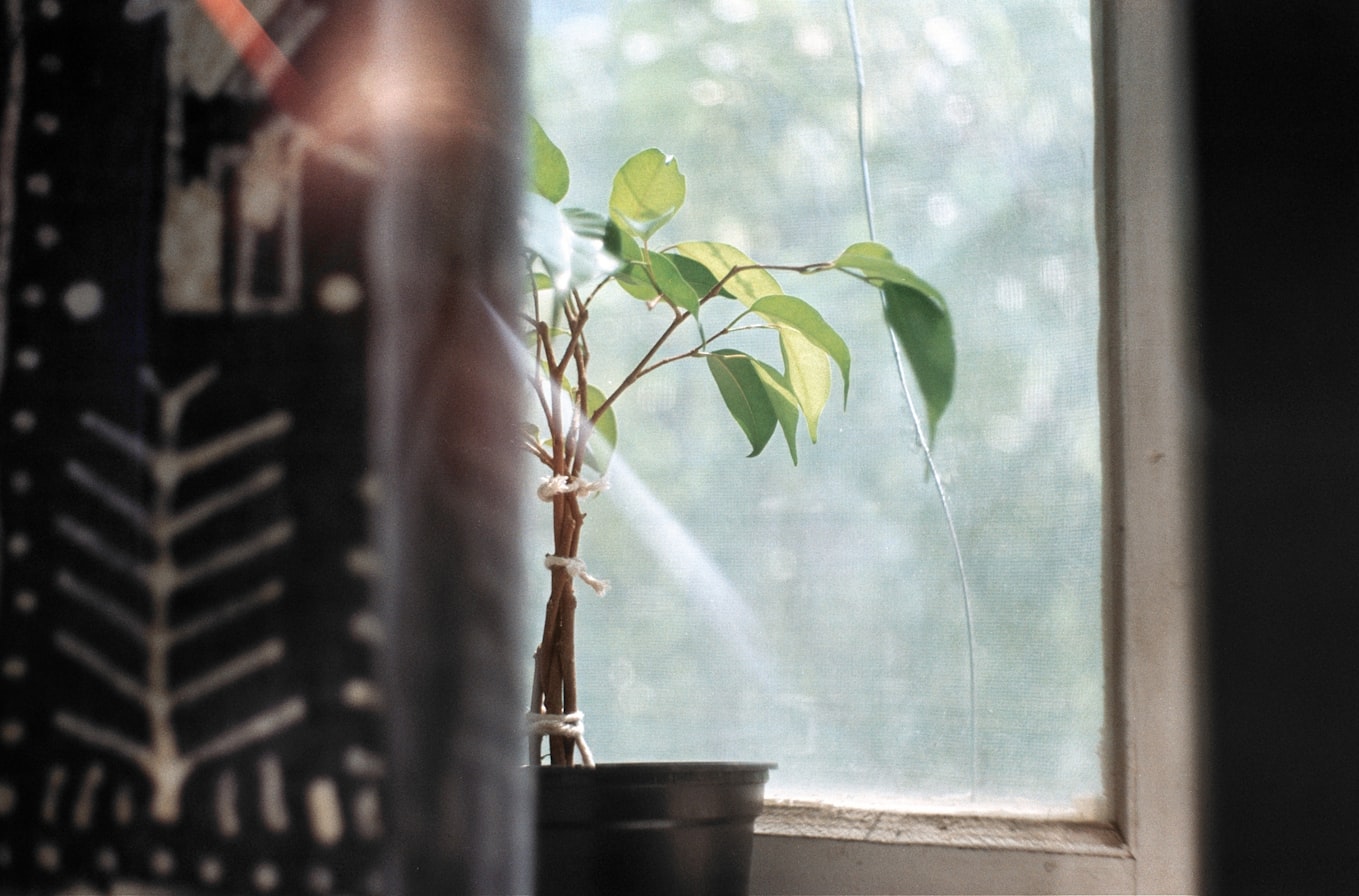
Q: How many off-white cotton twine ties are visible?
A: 3